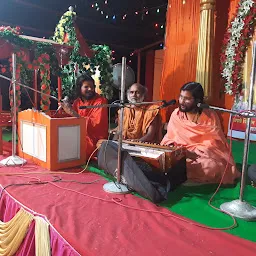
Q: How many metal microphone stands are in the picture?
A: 3